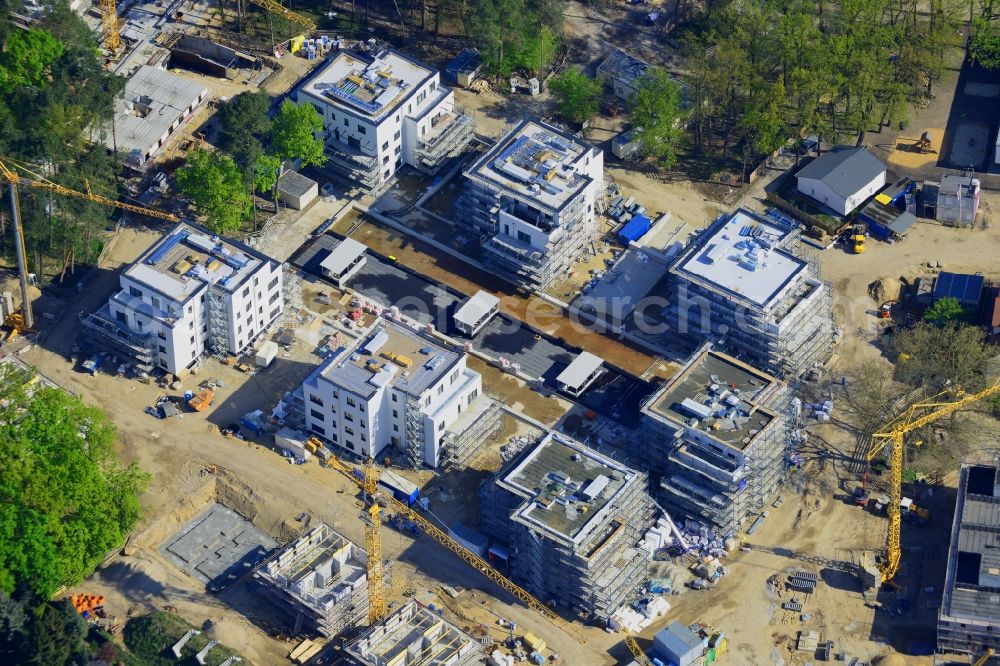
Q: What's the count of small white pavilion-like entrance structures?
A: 3